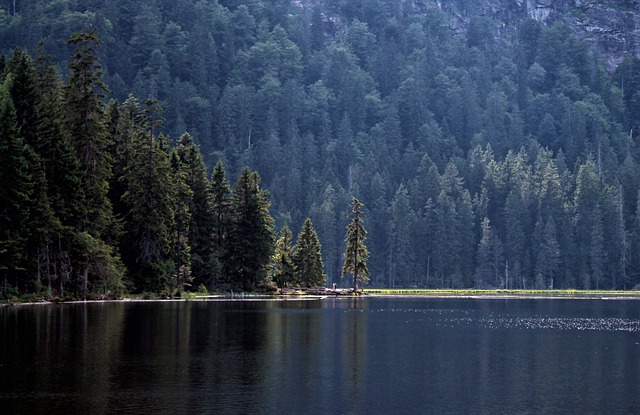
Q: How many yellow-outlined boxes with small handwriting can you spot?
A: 0